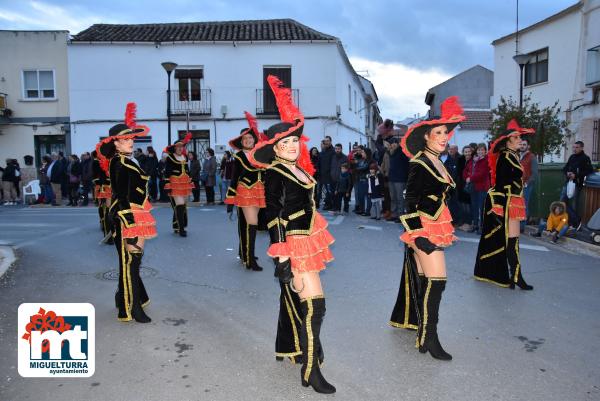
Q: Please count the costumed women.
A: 7